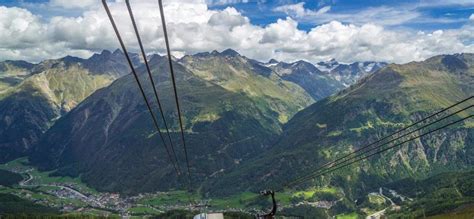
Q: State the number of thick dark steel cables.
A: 6